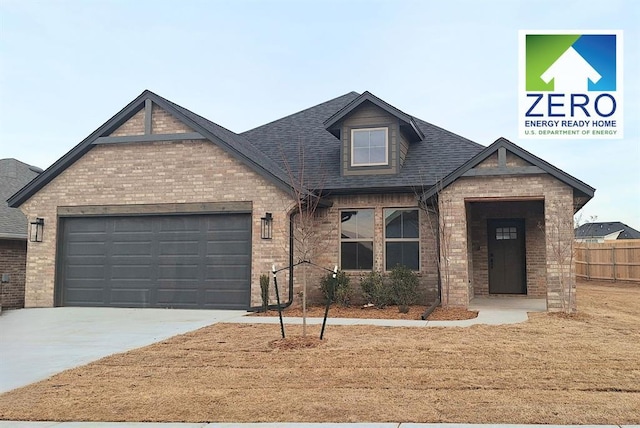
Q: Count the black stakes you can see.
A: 2